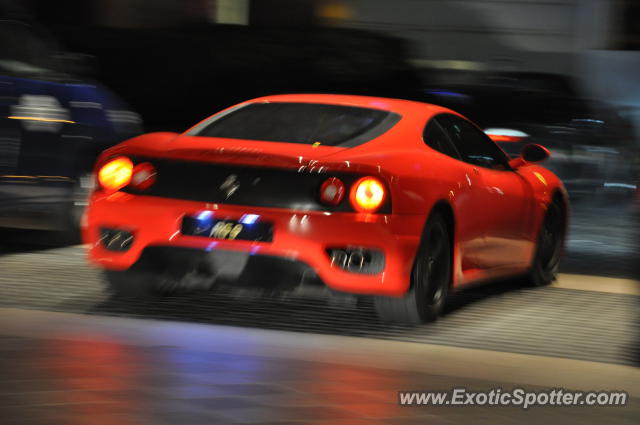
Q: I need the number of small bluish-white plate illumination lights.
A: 2